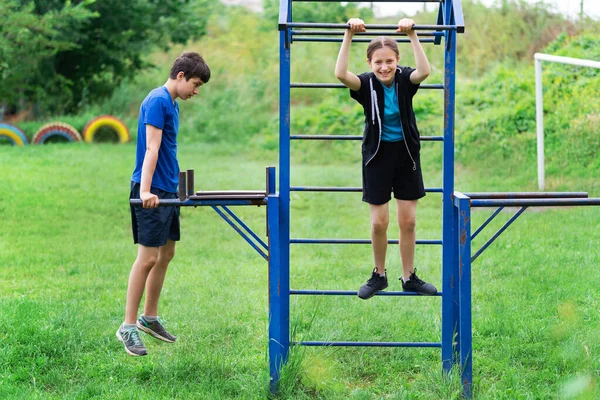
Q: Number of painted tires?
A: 3